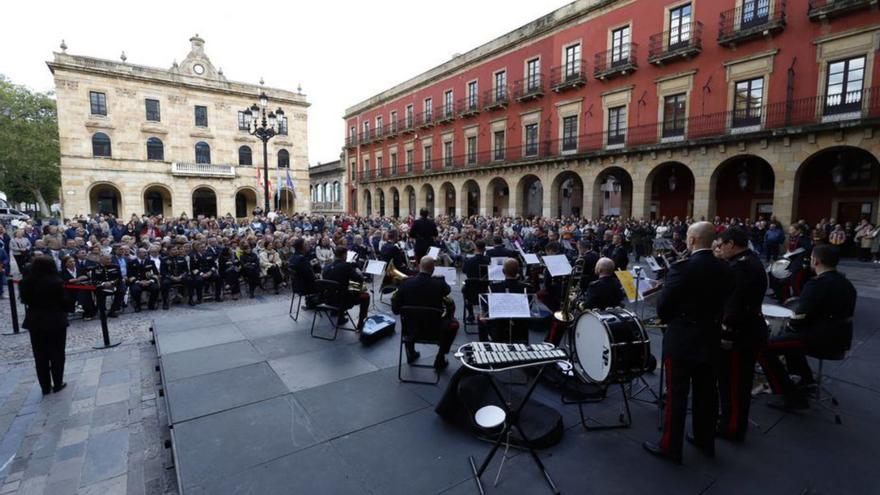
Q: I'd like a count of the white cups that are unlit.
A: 5